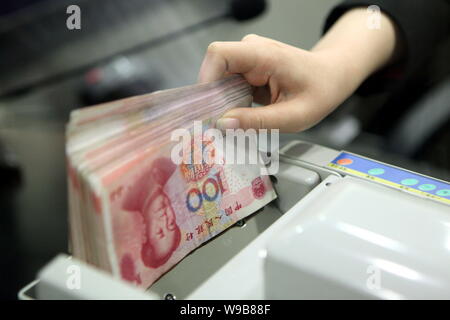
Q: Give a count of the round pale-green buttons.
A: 4